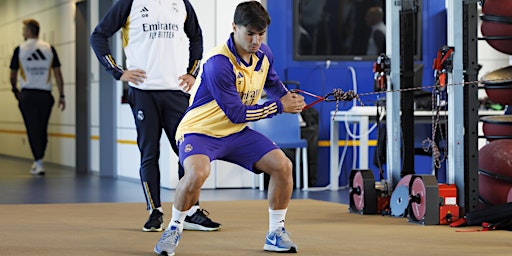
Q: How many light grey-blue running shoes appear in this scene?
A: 2